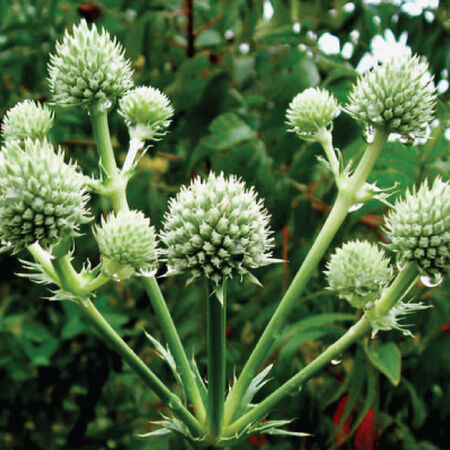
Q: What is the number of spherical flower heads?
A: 10